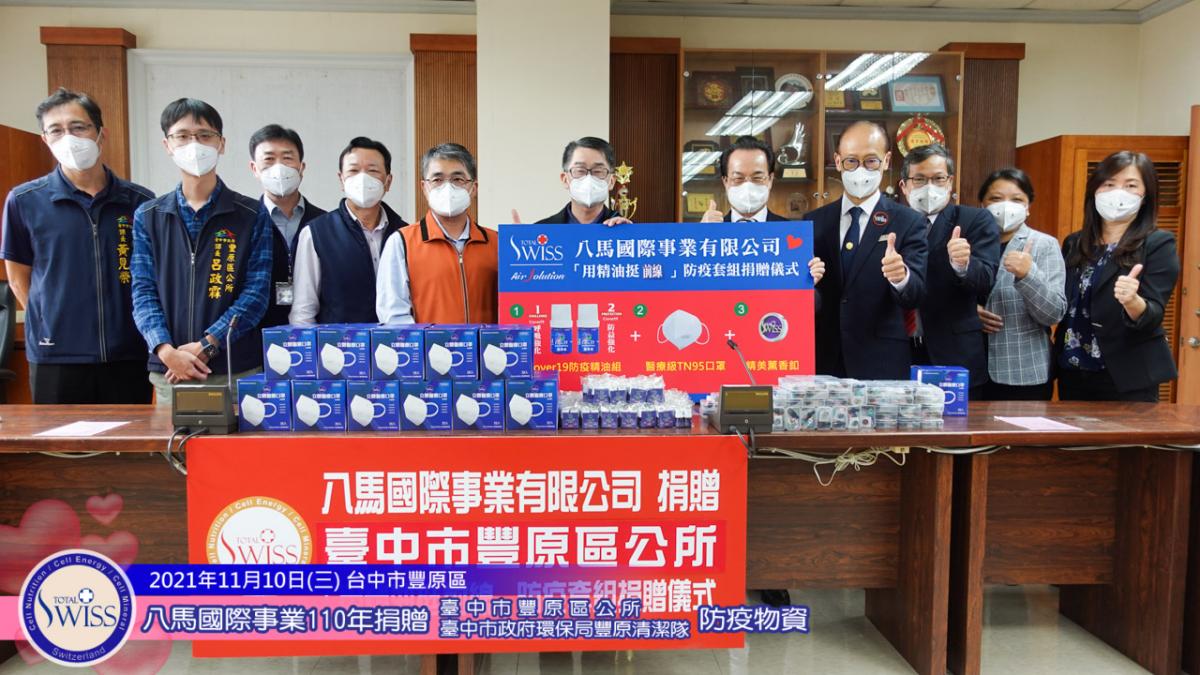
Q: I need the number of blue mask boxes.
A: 12